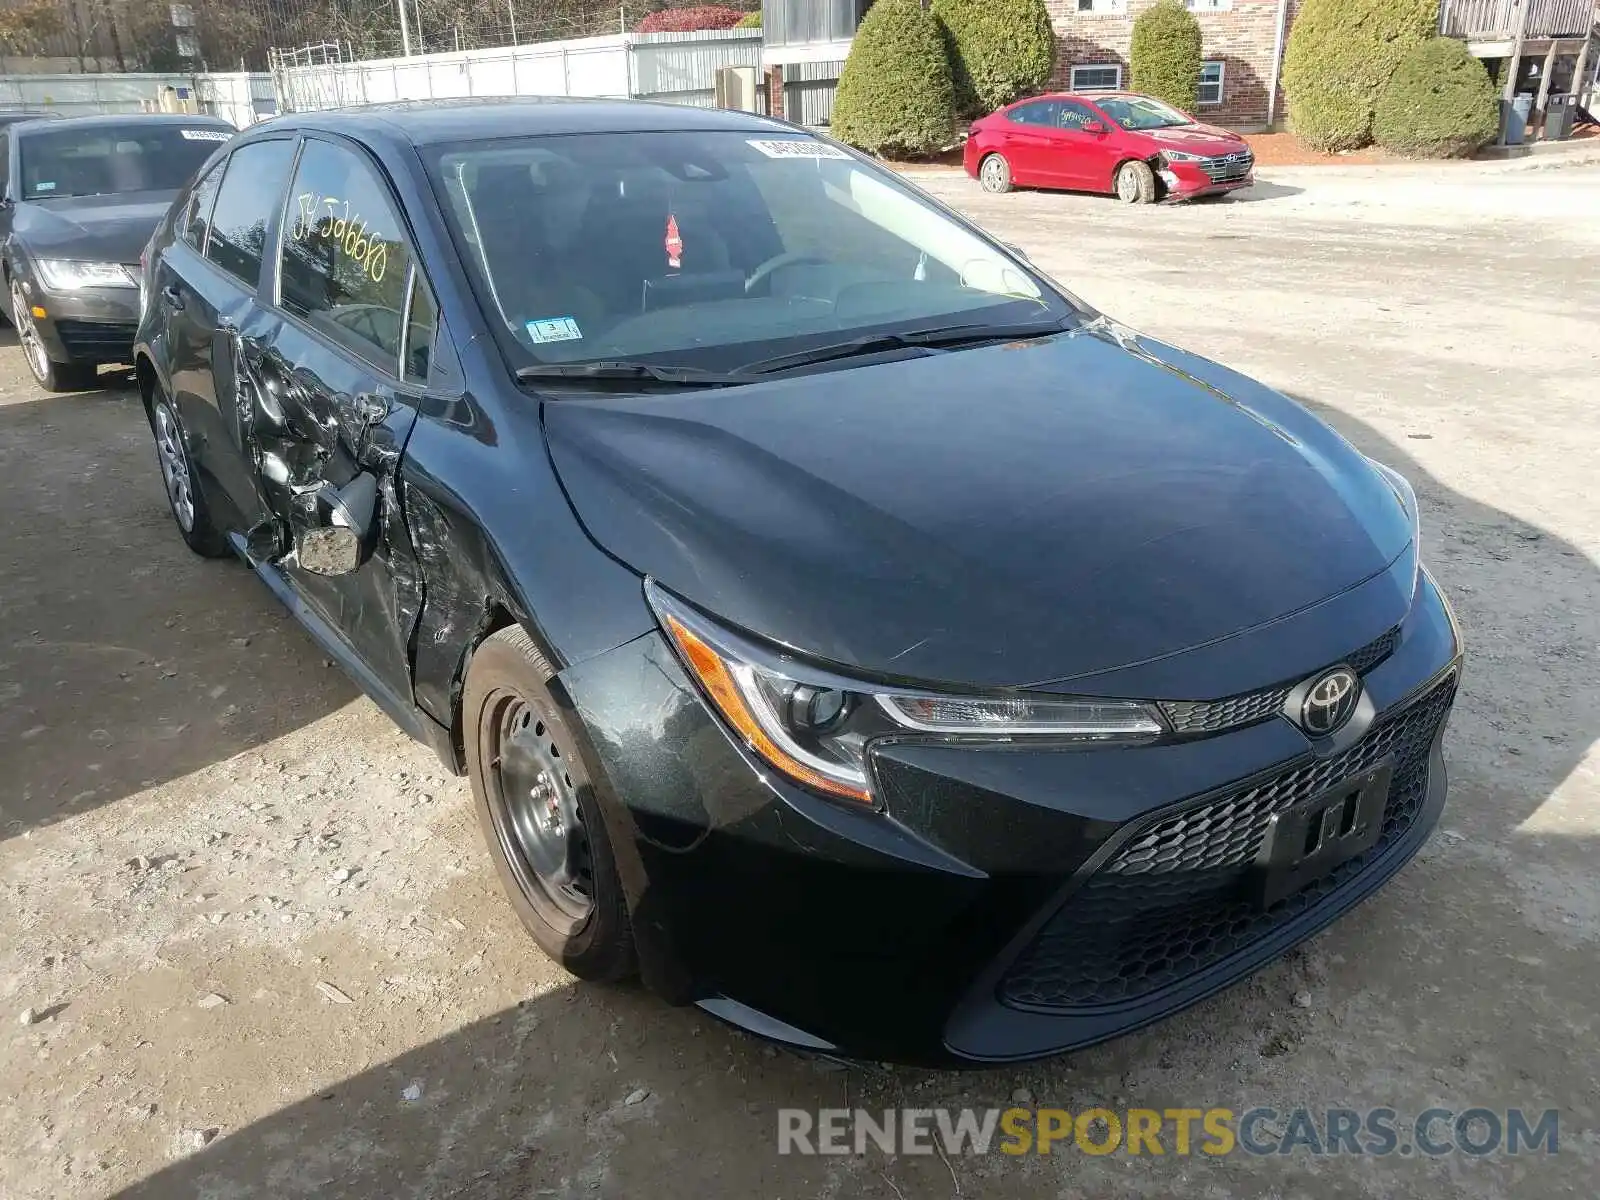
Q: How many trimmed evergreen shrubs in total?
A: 5